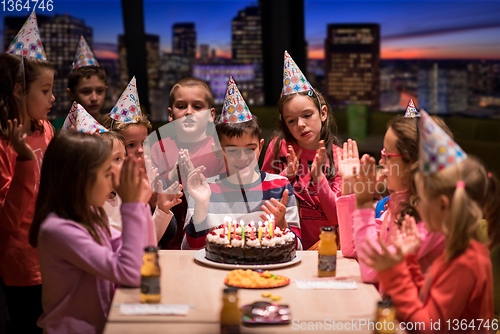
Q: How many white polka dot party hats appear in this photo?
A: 8